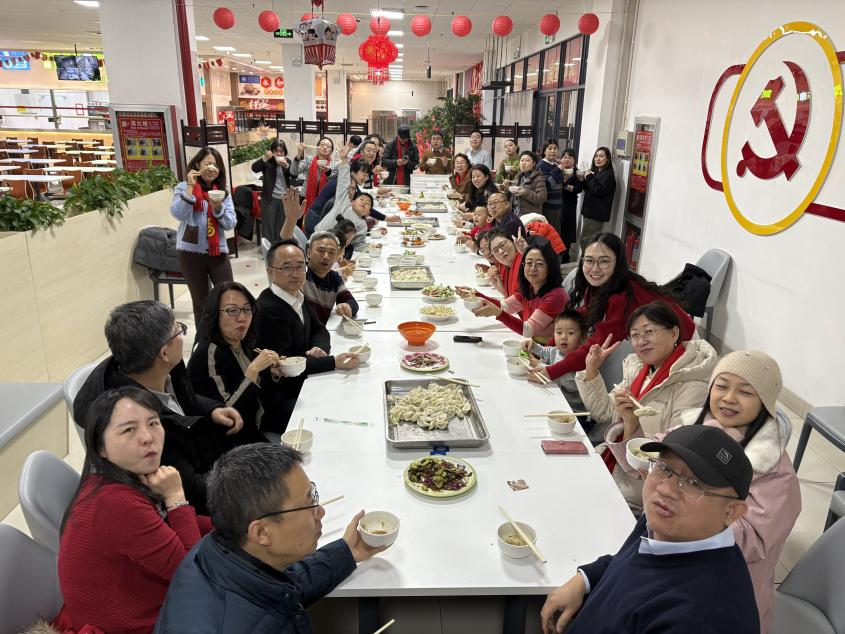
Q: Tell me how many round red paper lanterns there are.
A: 10